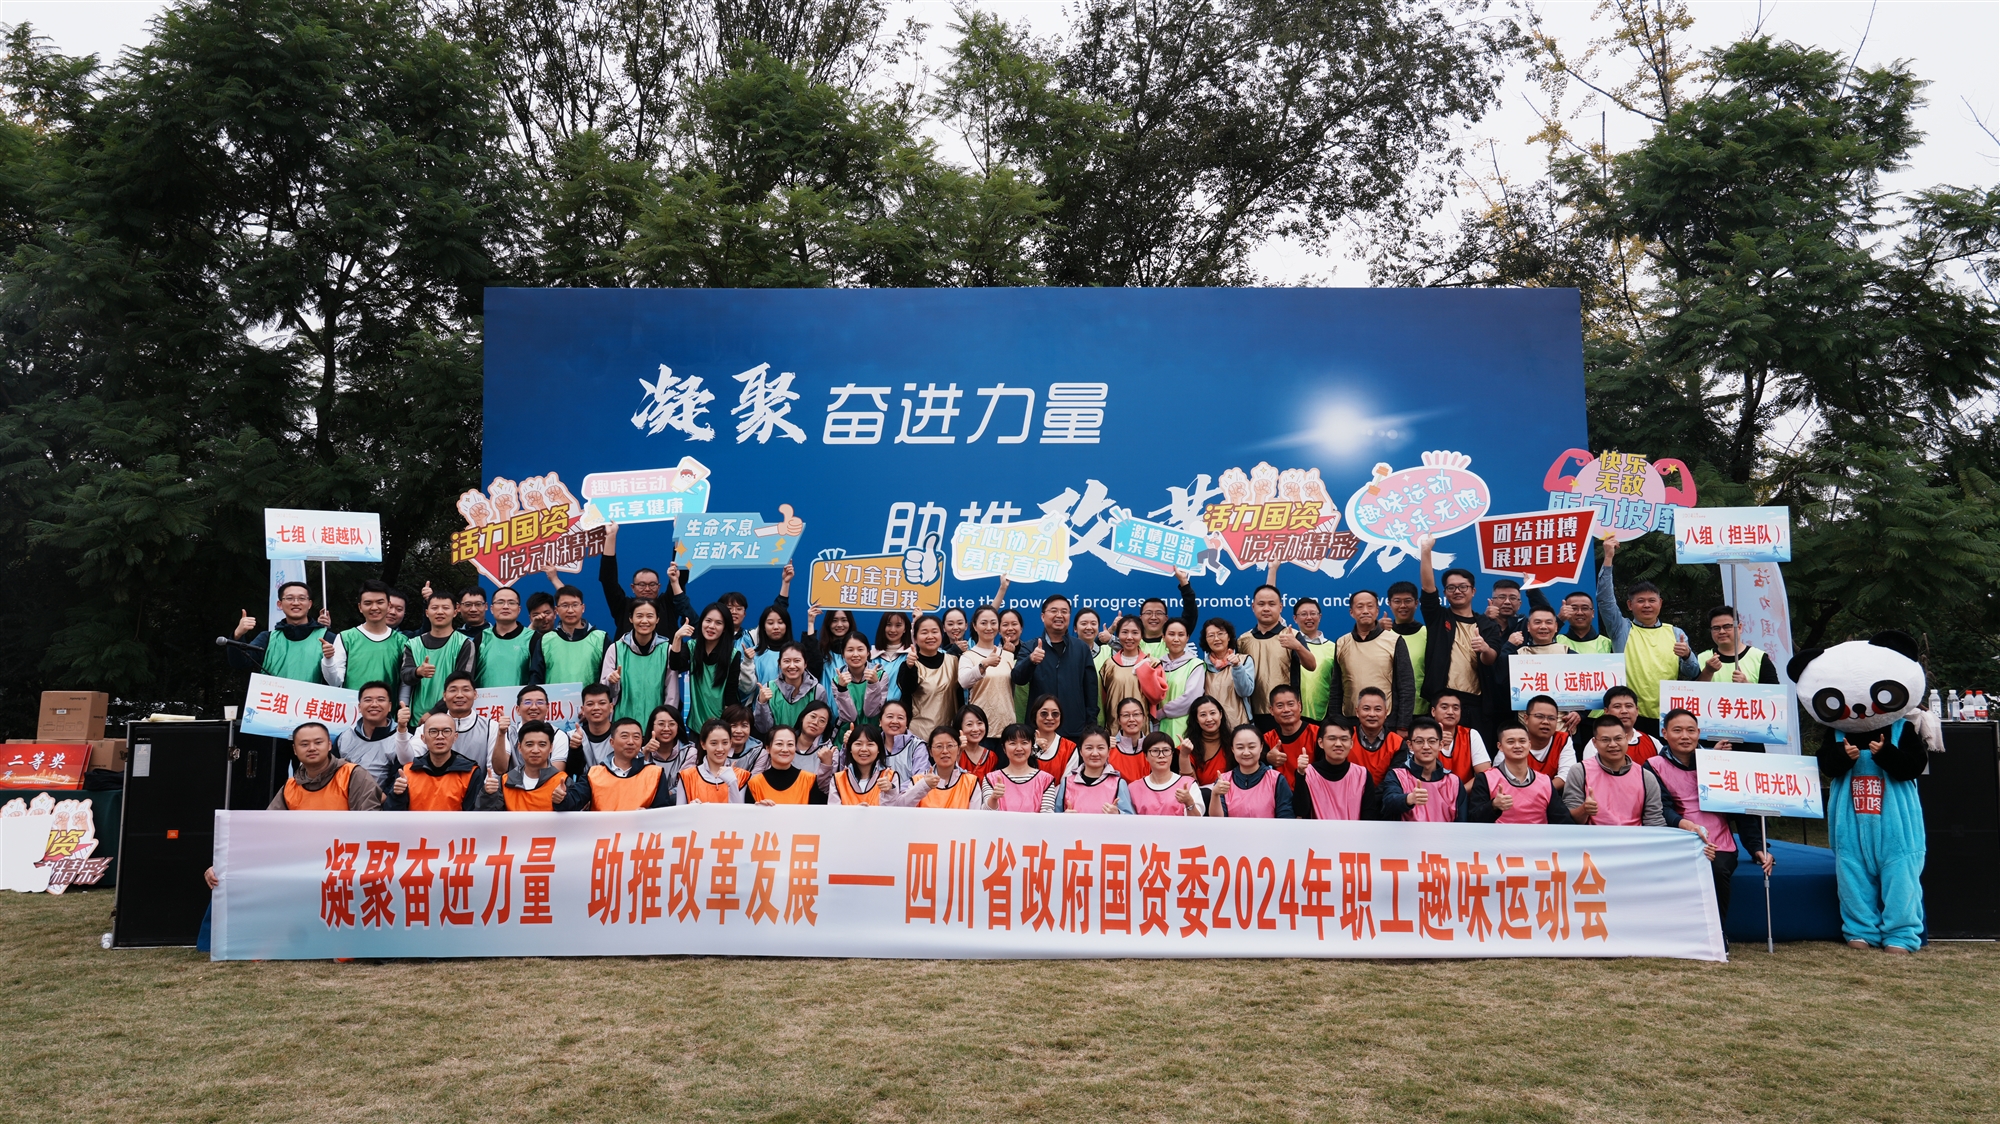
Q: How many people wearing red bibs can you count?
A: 9